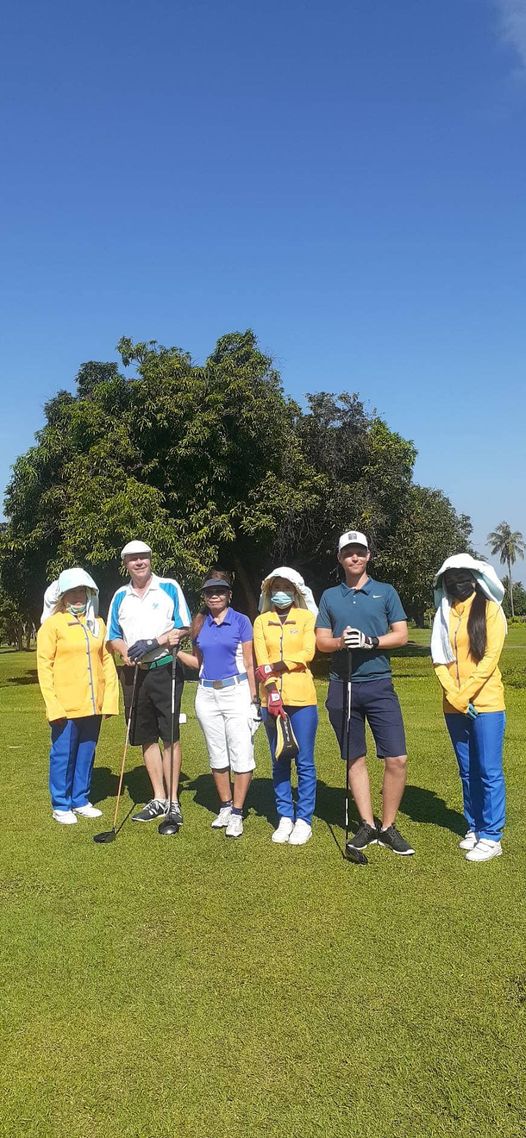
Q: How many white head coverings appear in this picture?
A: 5